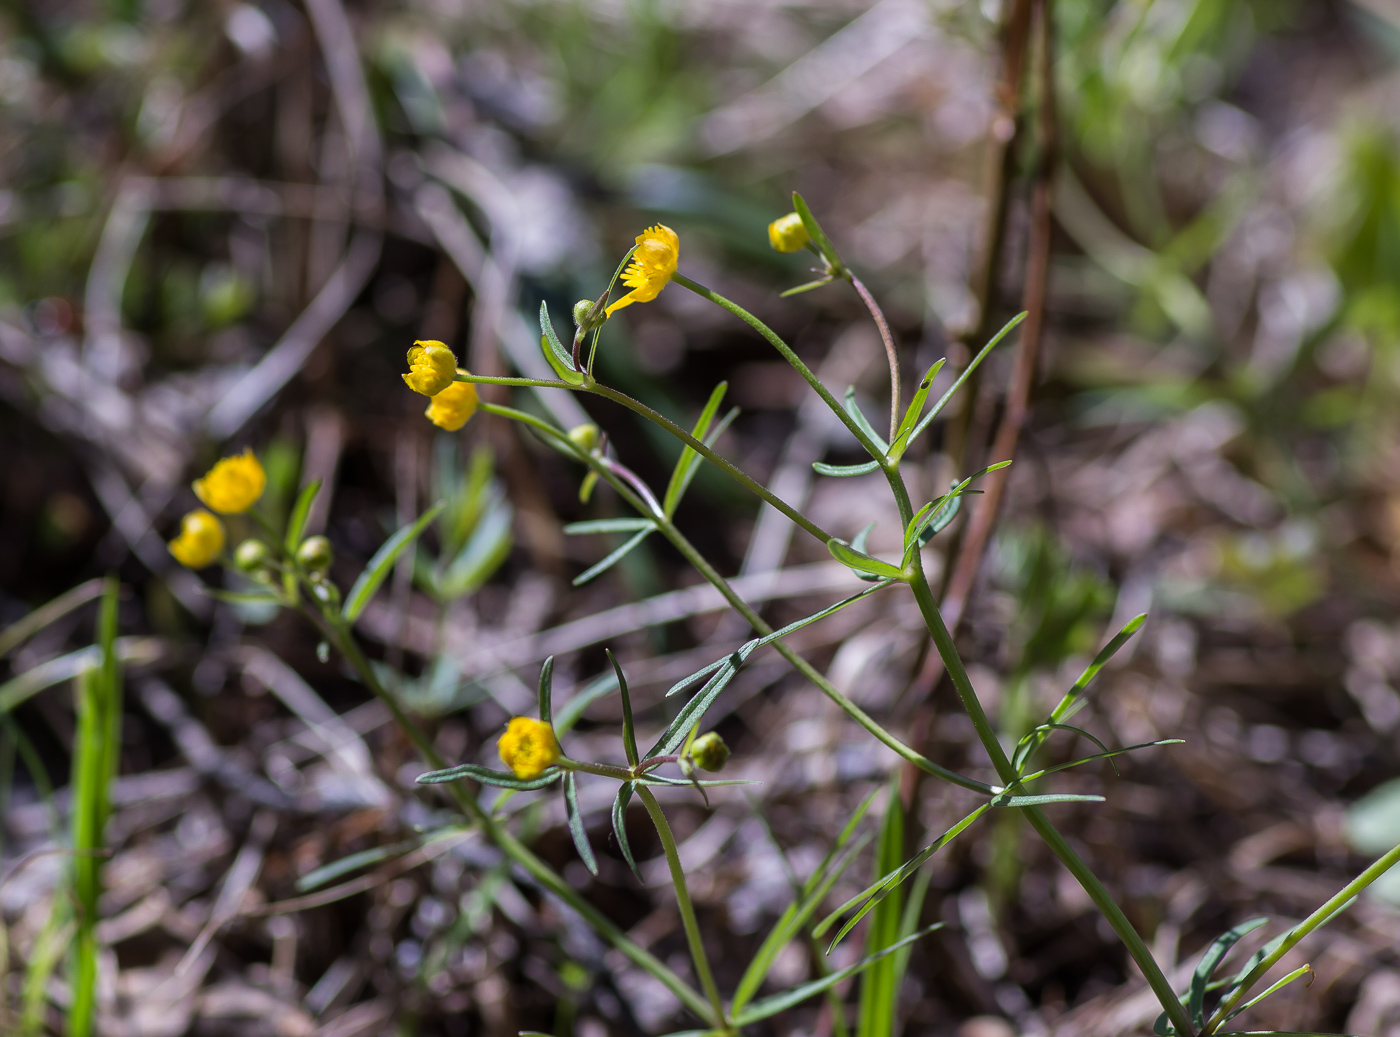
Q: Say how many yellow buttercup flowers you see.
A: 7